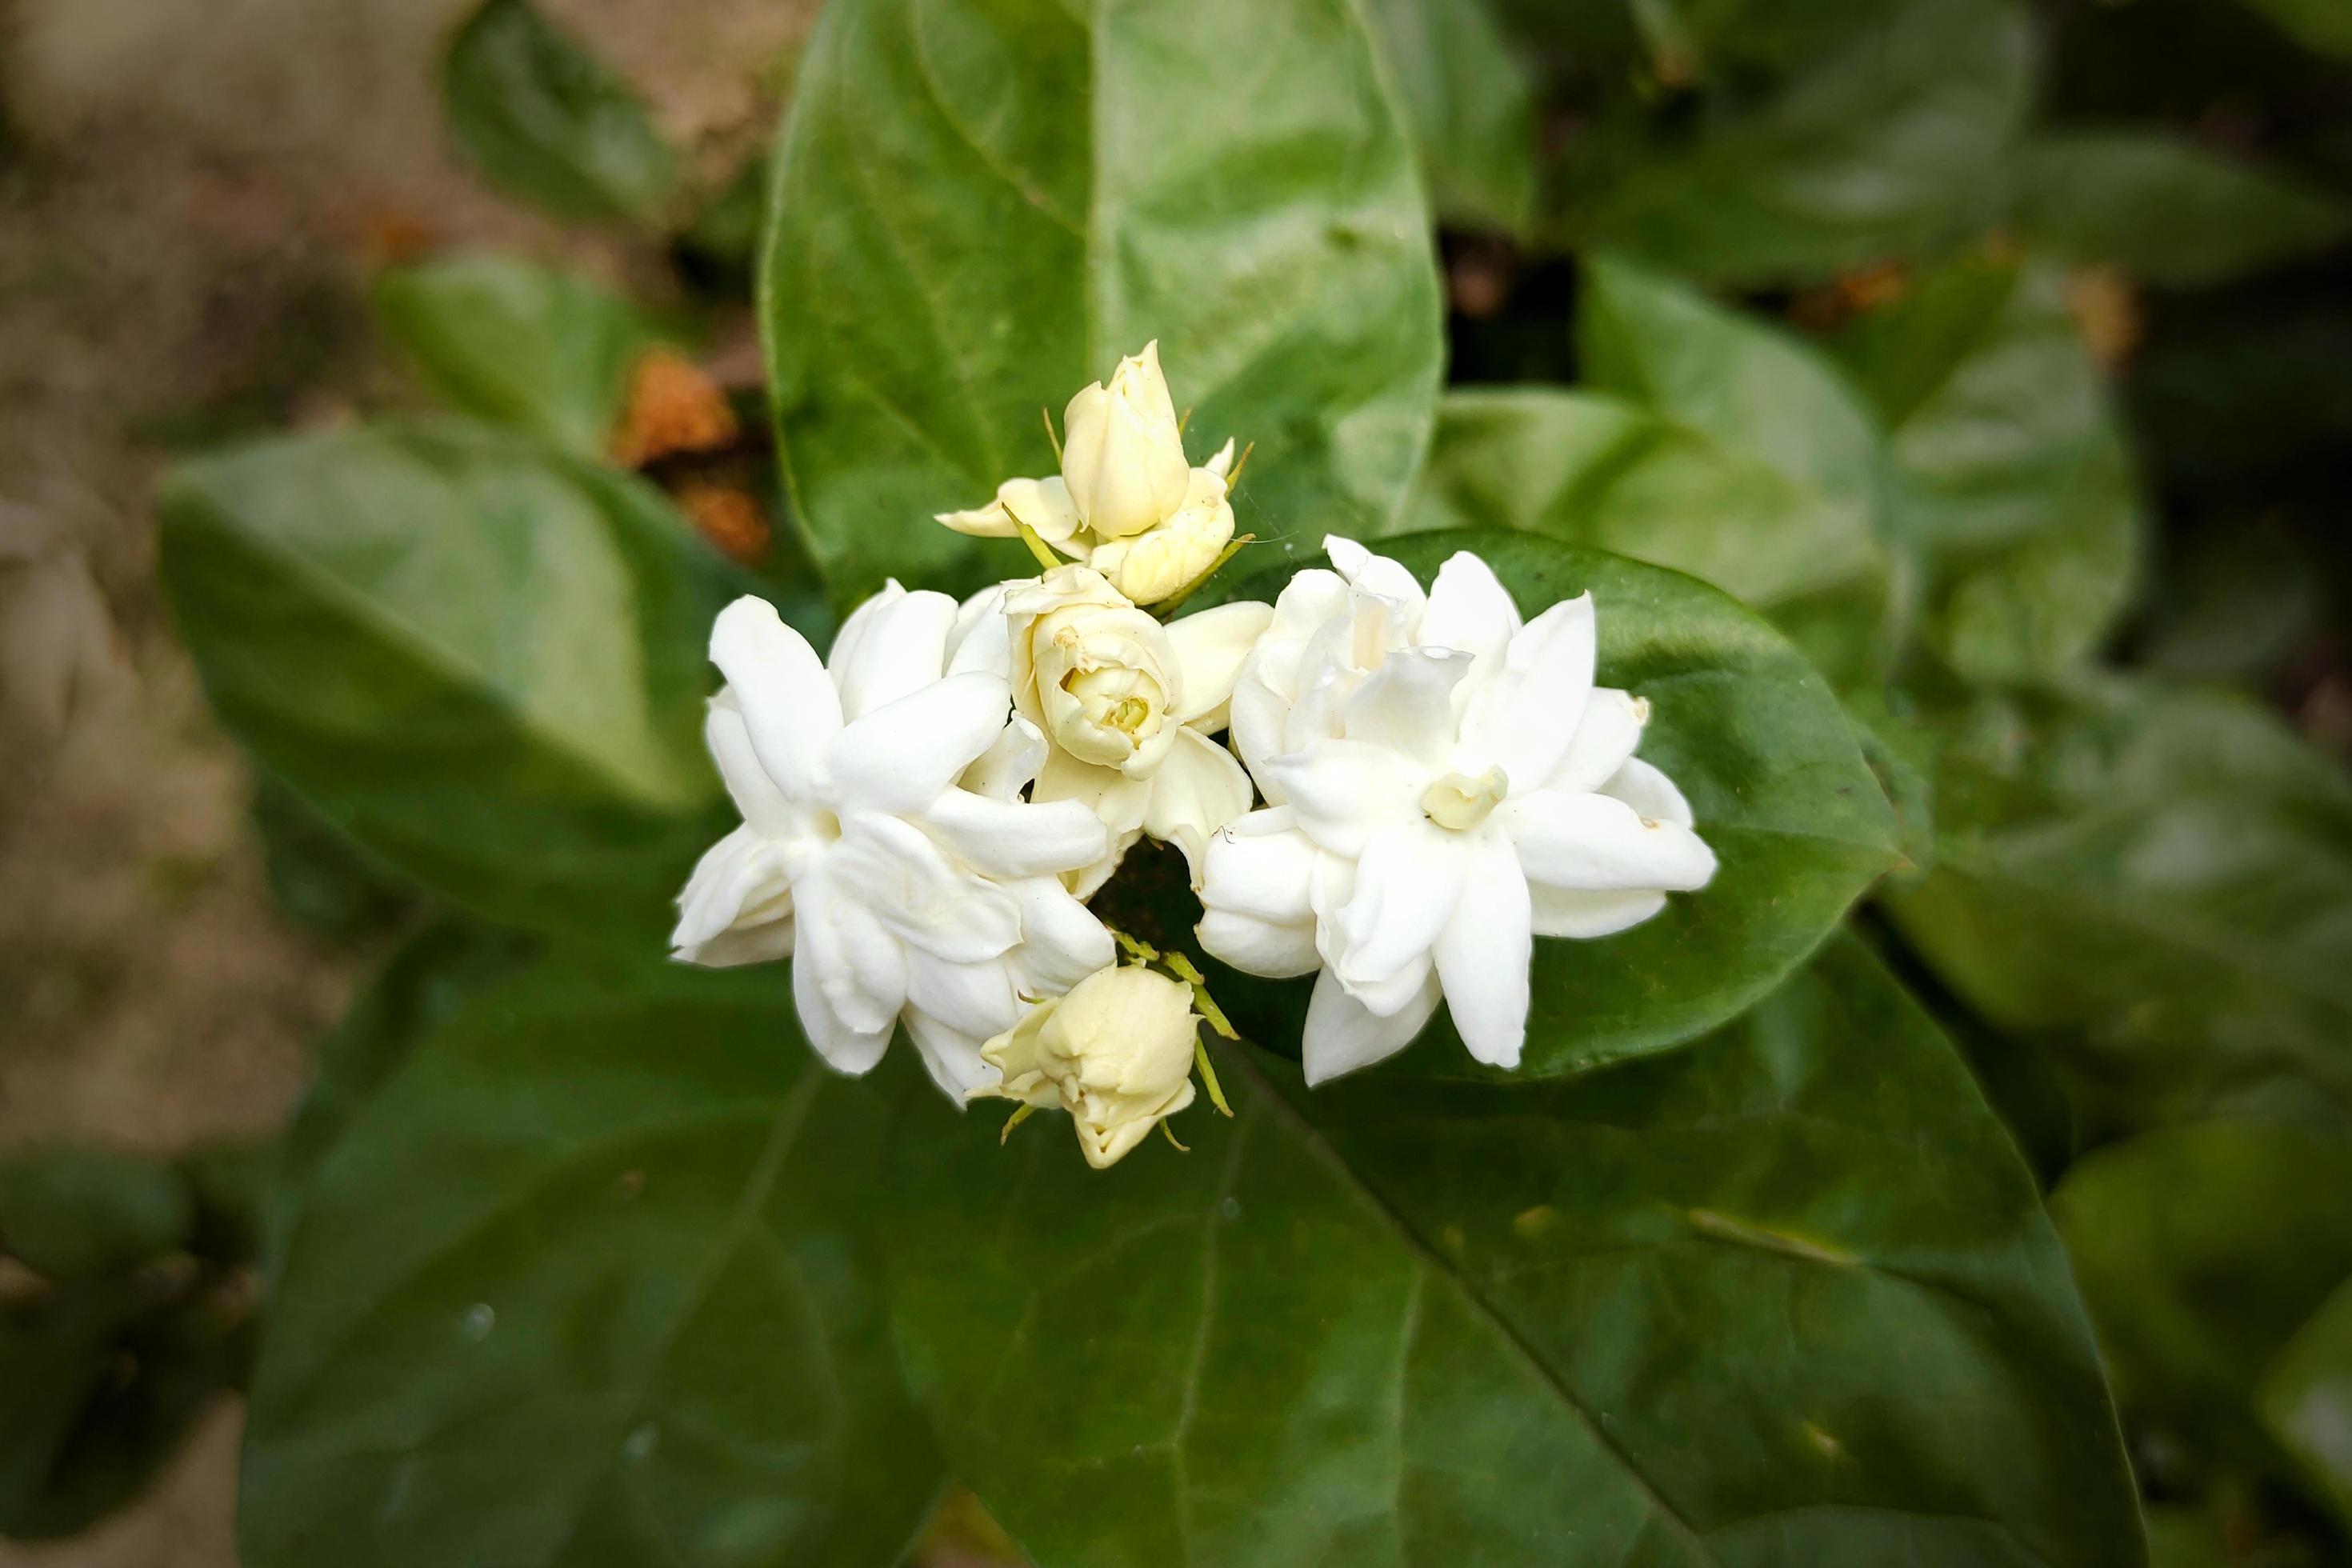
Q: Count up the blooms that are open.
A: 2